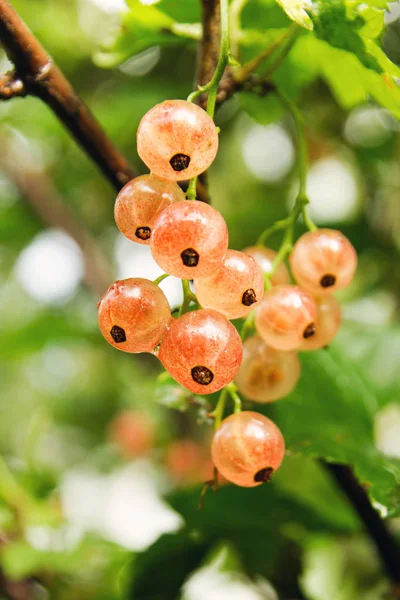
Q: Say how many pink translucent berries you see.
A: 12